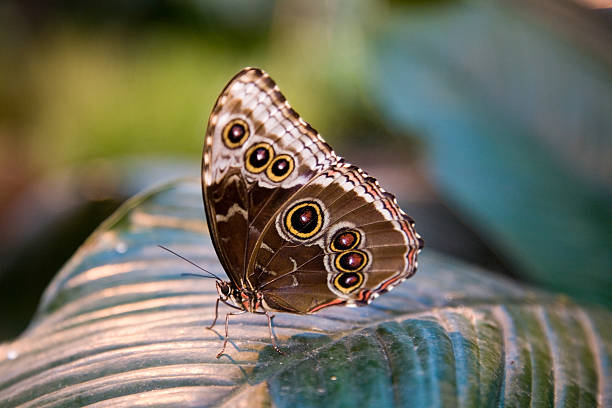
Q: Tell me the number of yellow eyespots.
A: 7